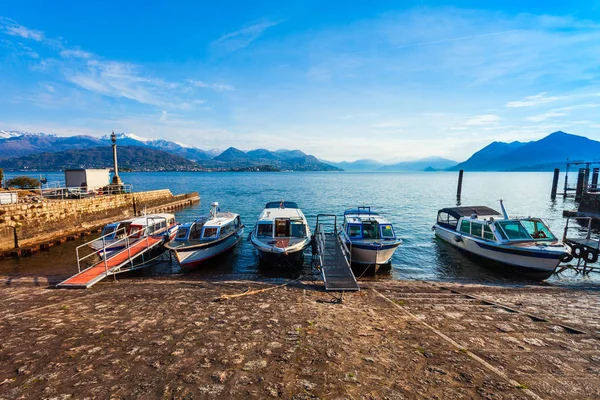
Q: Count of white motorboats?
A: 5